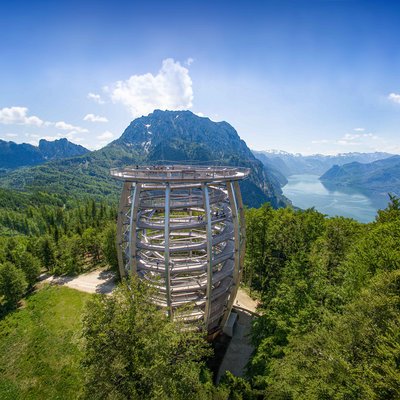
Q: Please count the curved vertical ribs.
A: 6